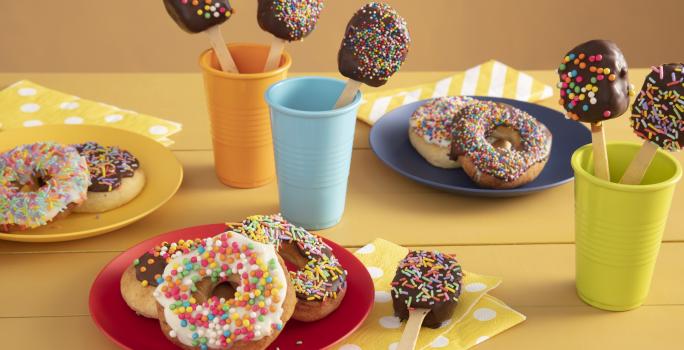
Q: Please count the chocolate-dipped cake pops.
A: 6